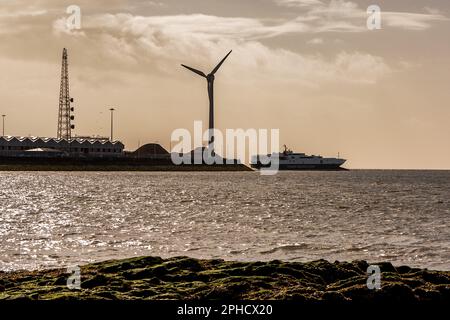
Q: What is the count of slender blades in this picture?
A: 3